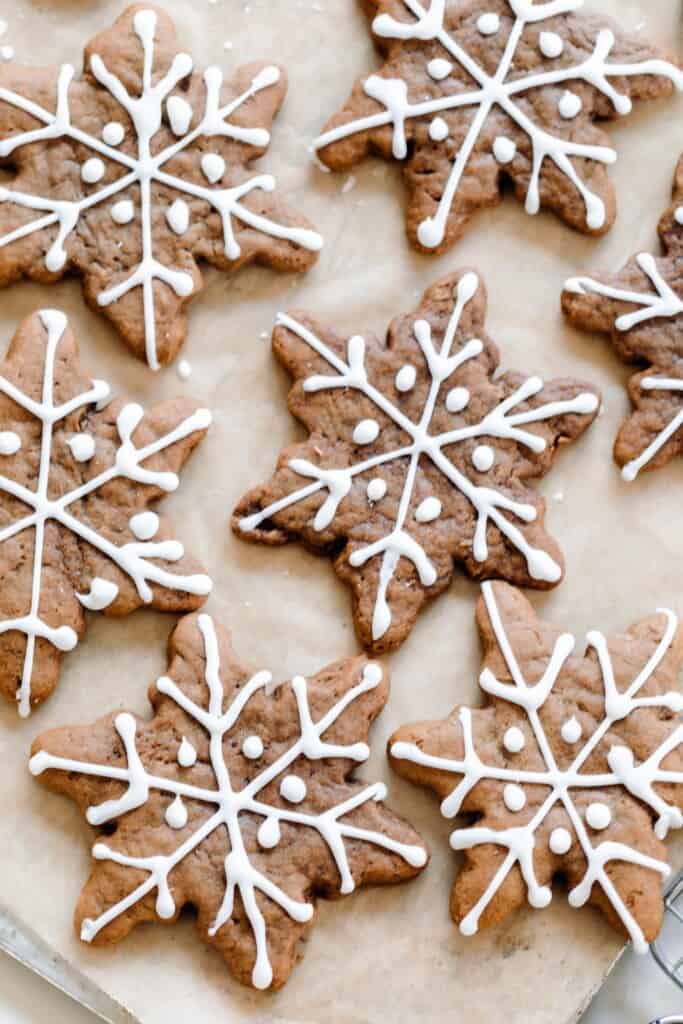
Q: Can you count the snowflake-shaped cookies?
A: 7